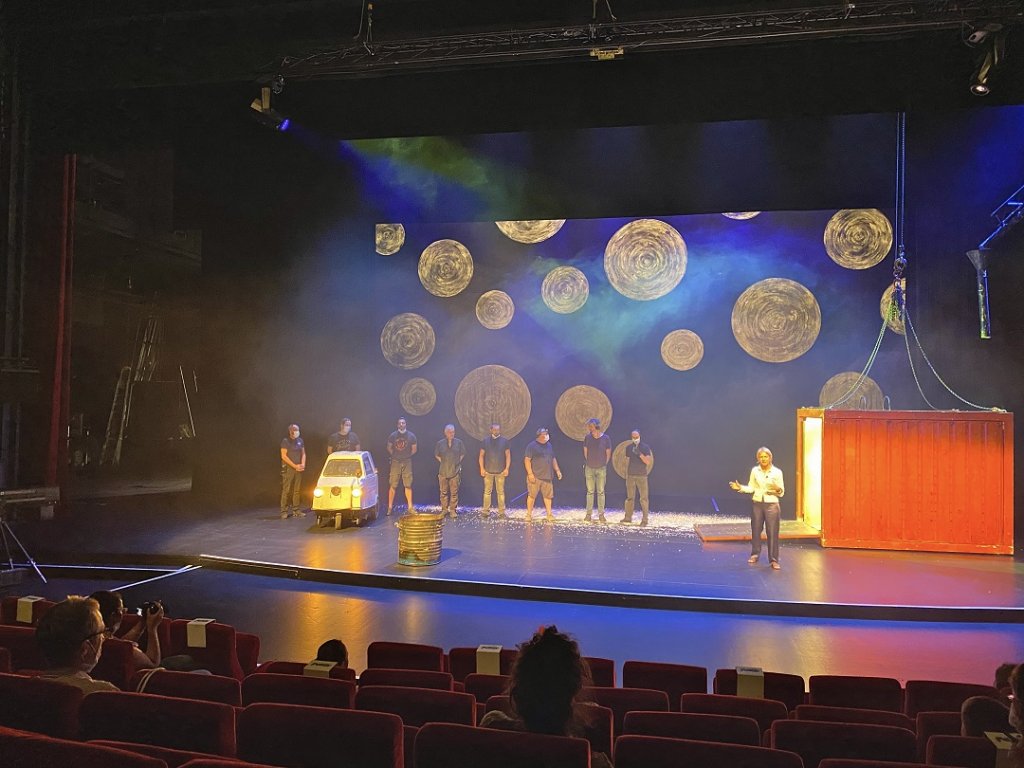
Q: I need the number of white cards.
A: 6